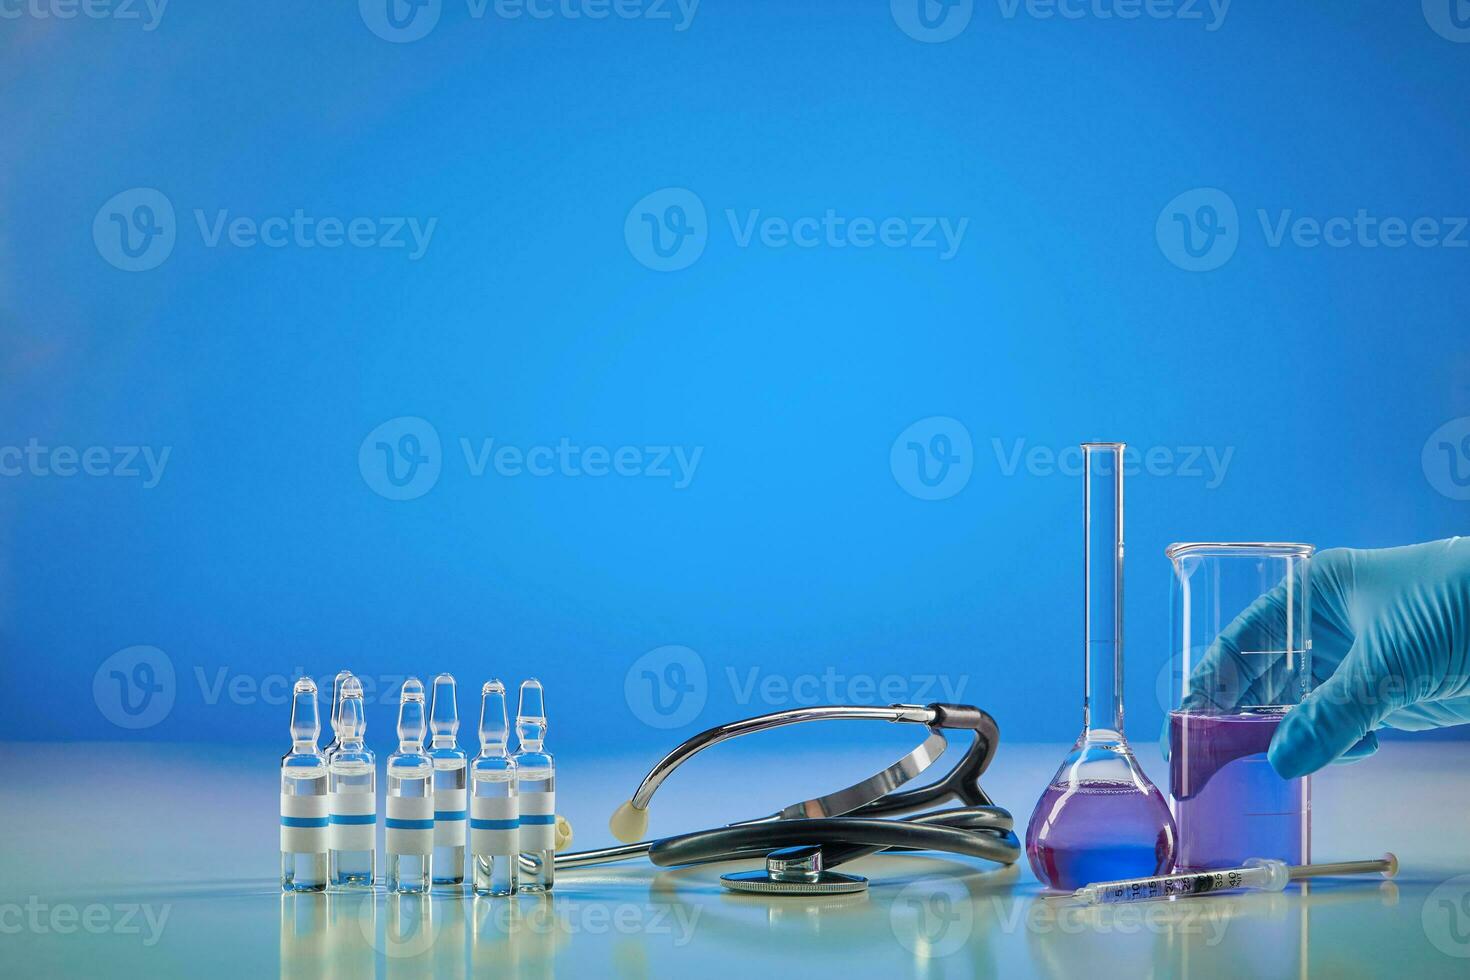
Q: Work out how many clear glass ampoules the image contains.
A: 7